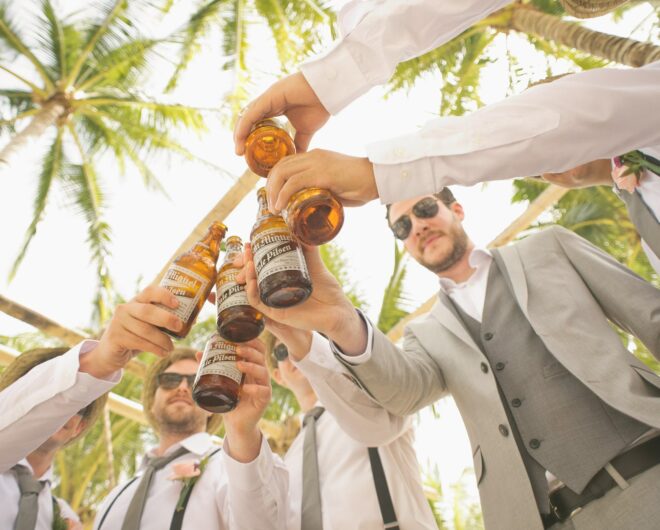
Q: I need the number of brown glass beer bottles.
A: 6